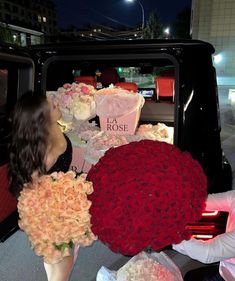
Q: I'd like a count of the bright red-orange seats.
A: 3